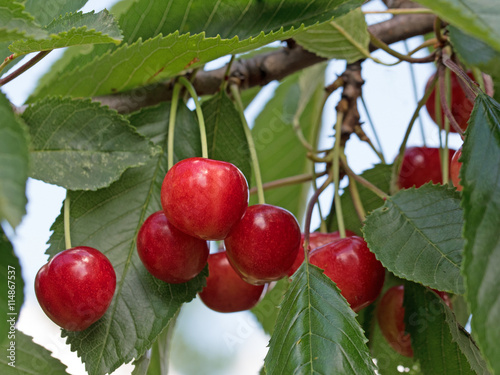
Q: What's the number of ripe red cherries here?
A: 11